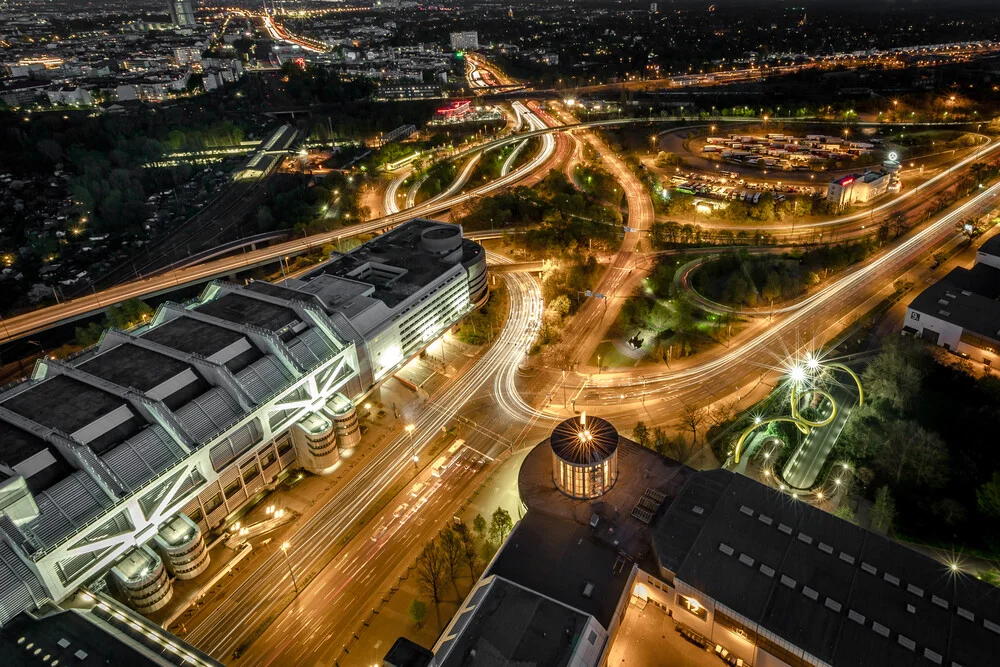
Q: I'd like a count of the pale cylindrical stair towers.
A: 4